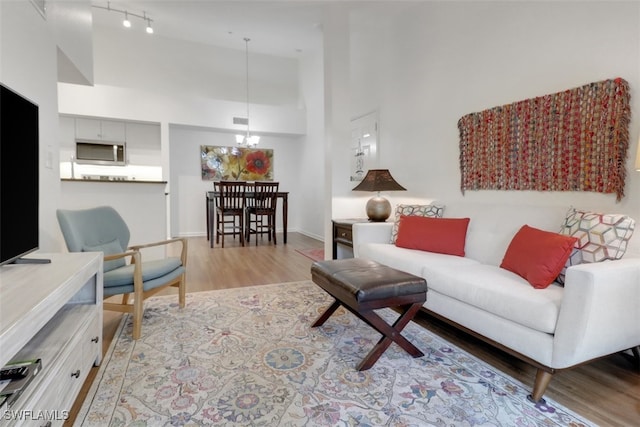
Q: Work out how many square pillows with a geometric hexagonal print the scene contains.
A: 2